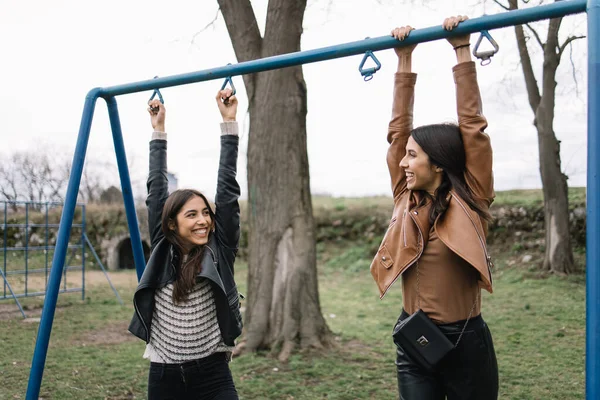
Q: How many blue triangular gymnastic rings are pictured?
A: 4